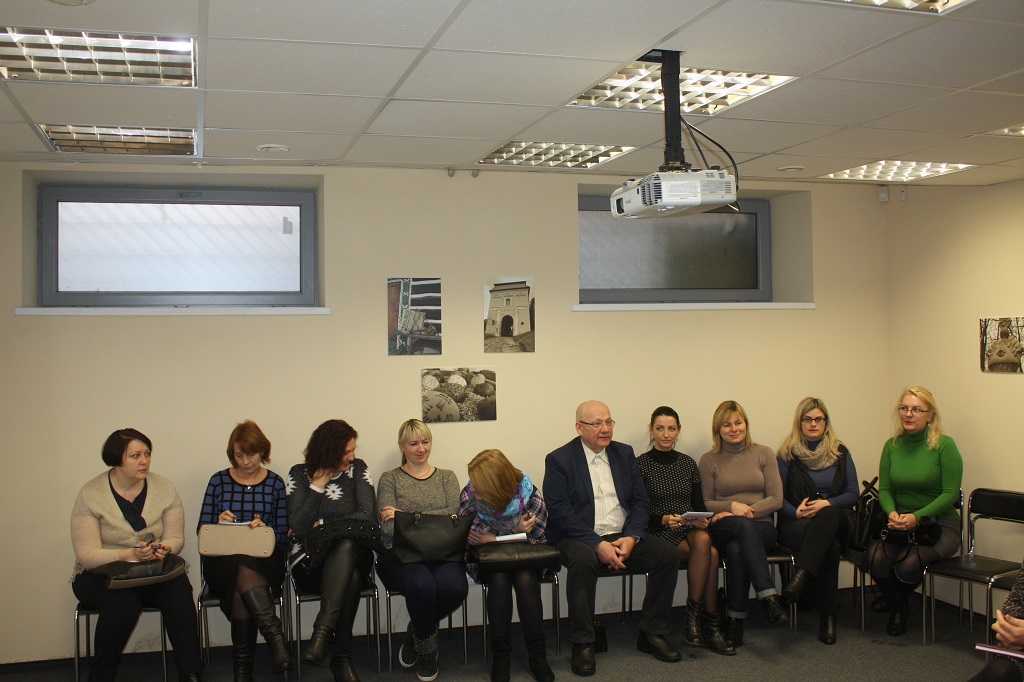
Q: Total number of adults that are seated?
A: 10